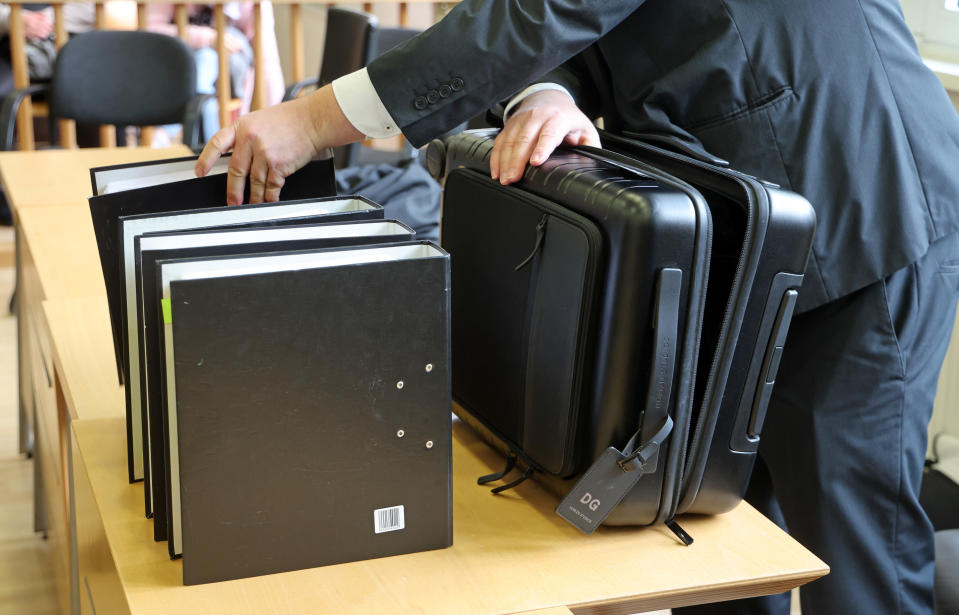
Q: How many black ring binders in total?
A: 4